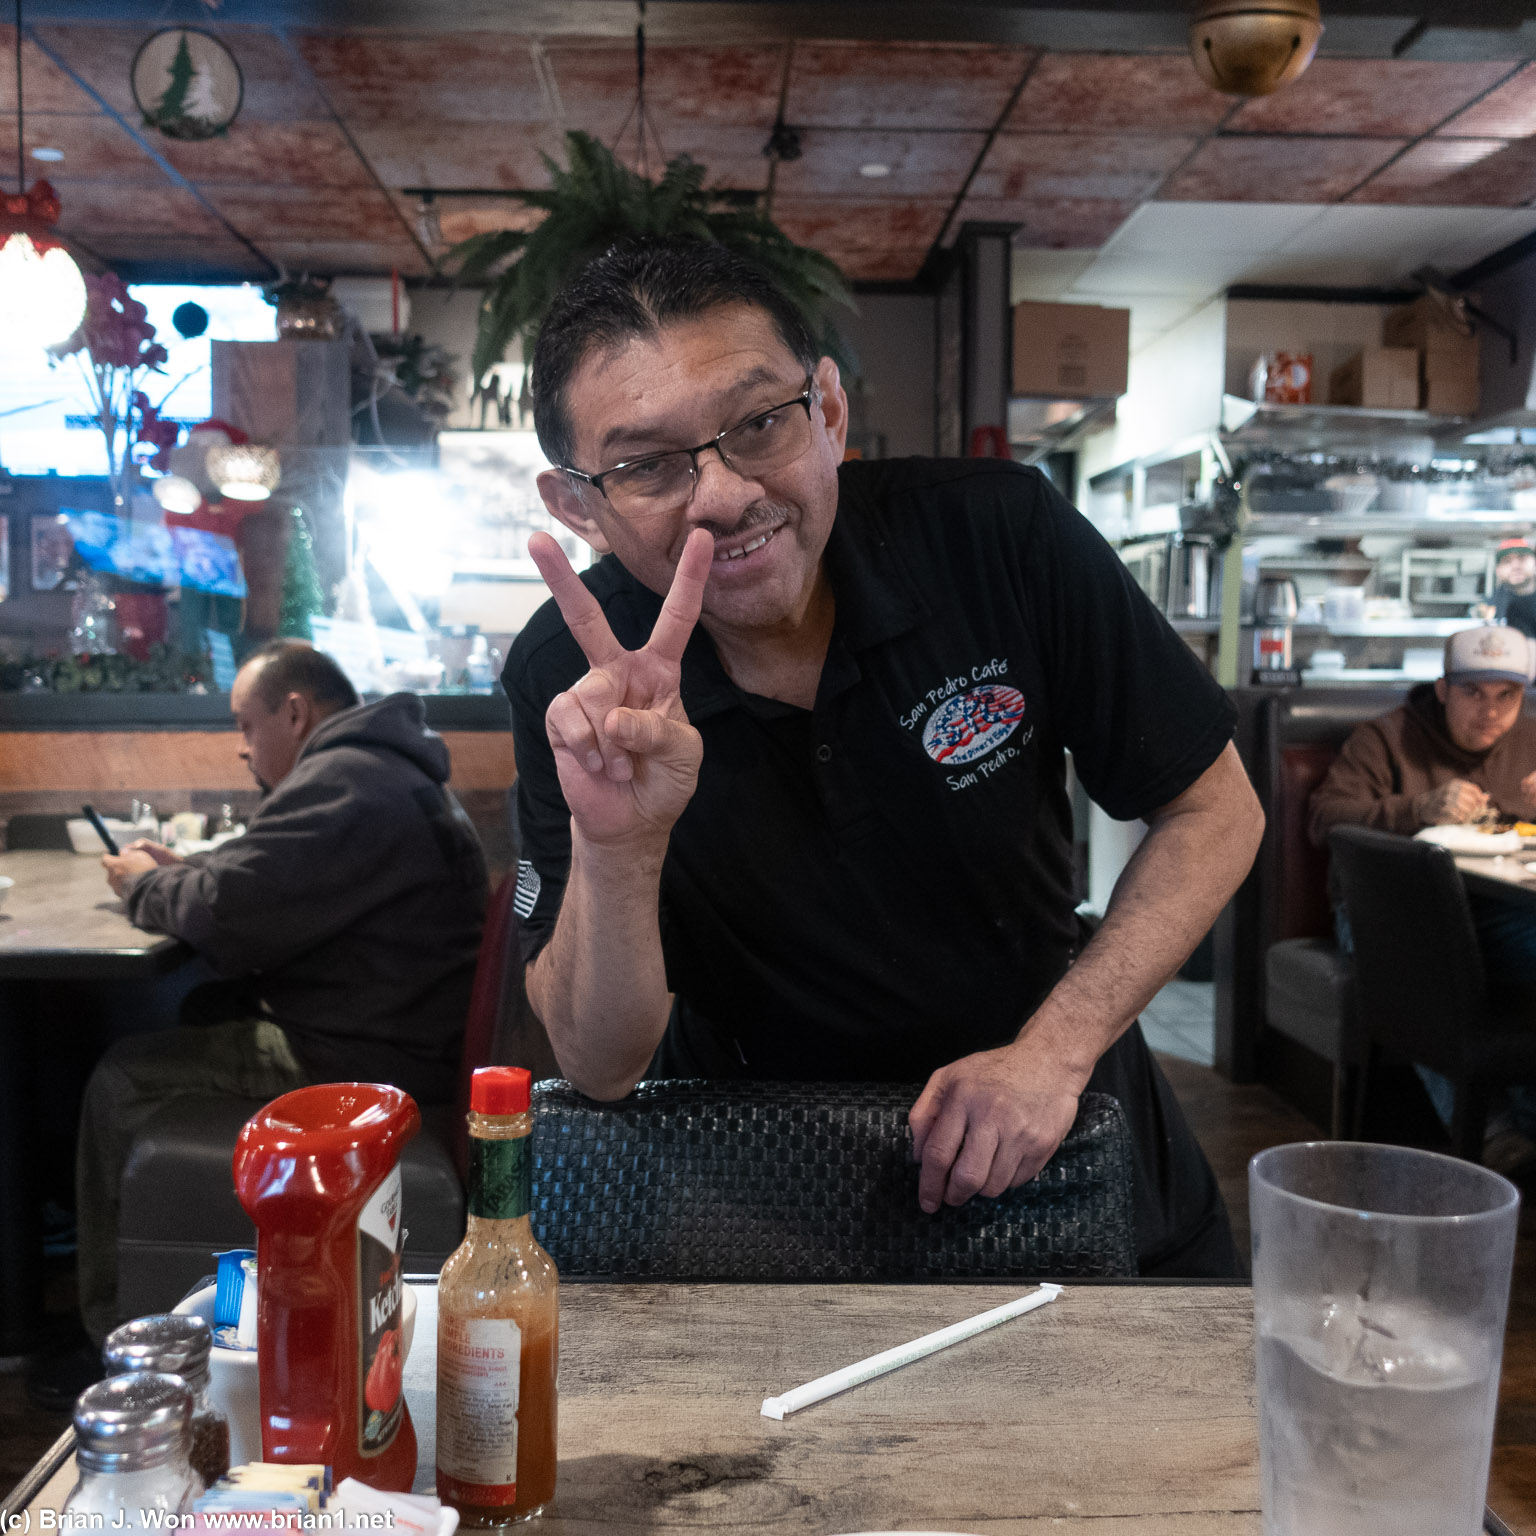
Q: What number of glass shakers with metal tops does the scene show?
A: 2